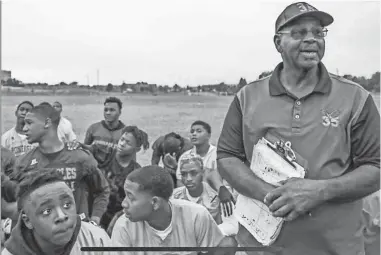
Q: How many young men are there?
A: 10